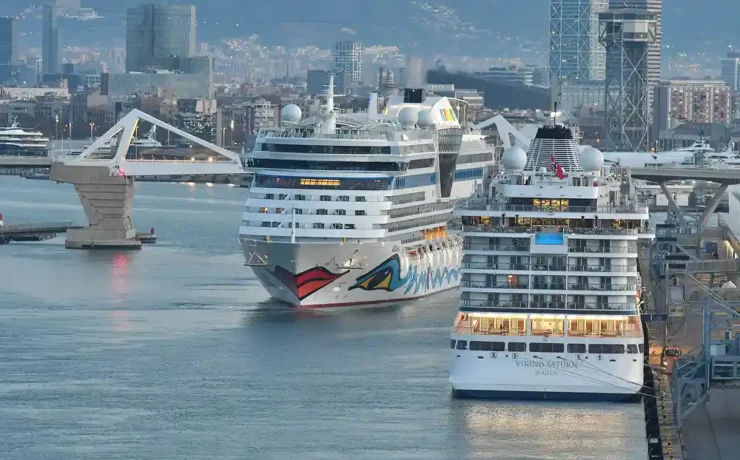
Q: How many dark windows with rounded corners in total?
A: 9